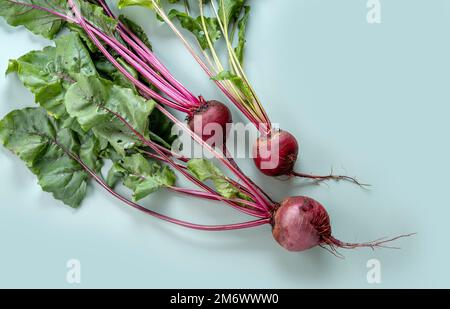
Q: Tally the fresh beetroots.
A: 3